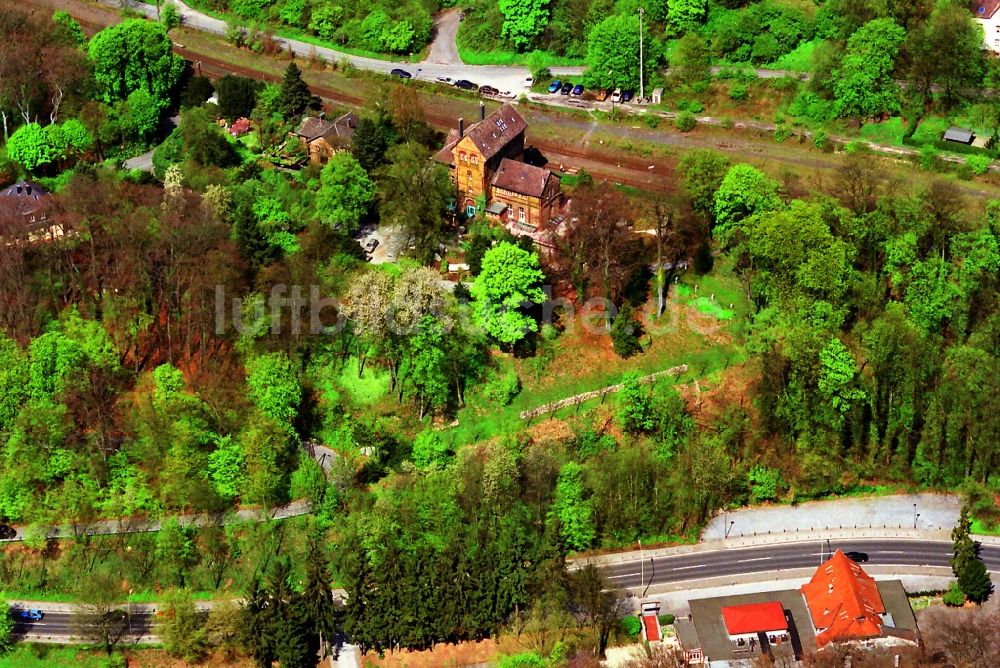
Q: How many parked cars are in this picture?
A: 13